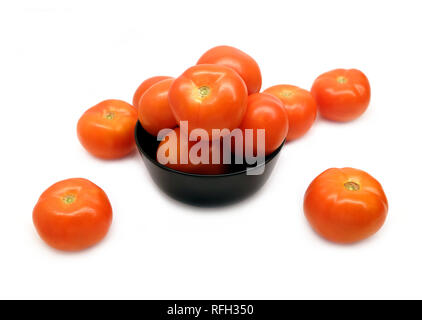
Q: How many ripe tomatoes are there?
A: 11